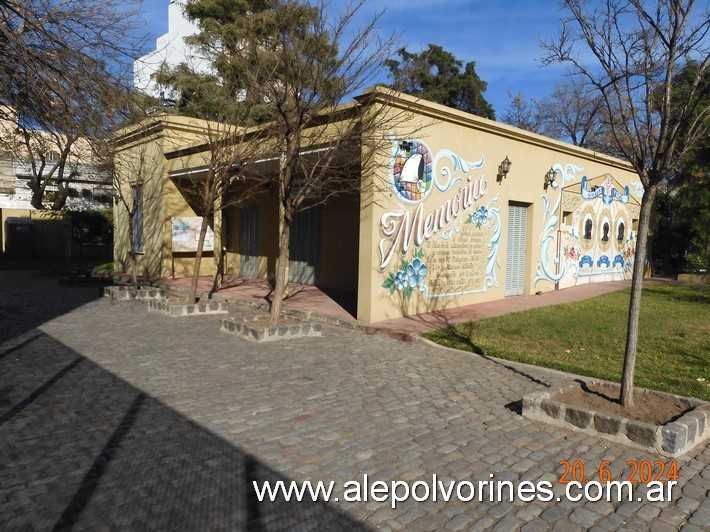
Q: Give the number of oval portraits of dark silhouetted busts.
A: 3